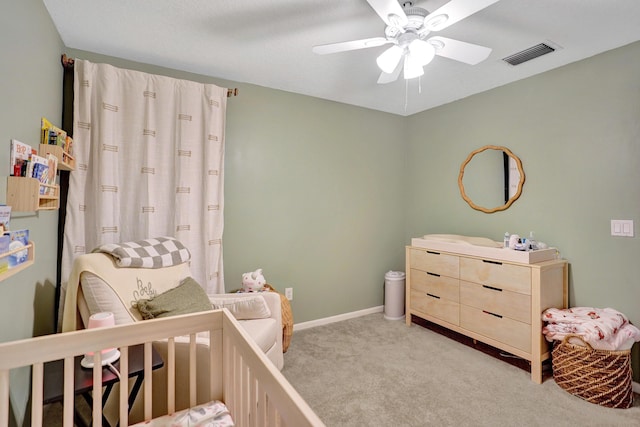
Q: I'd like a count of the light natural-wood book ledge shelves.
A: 3